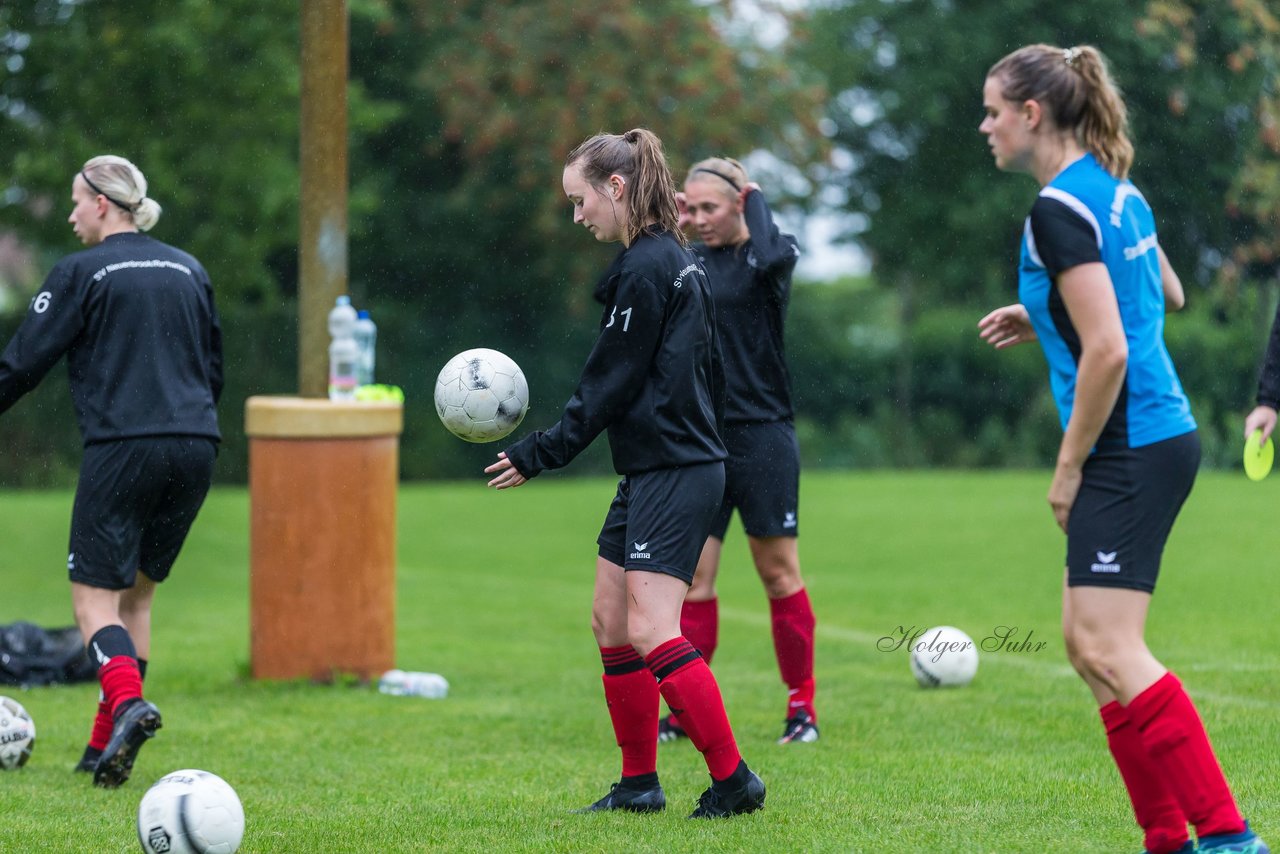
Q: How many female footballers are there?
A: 4